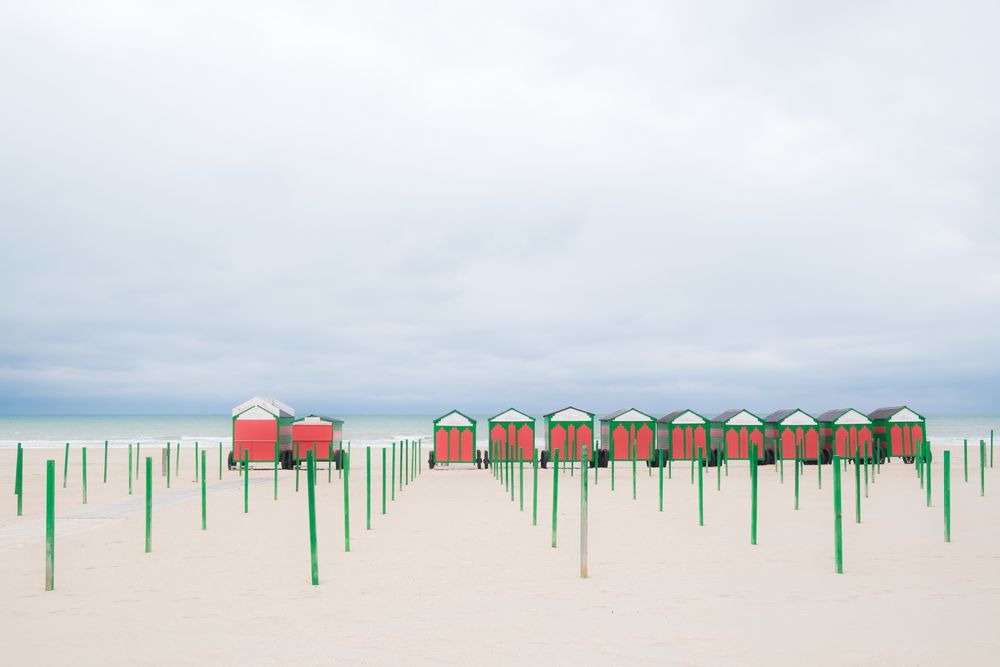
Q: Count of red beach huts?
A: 11